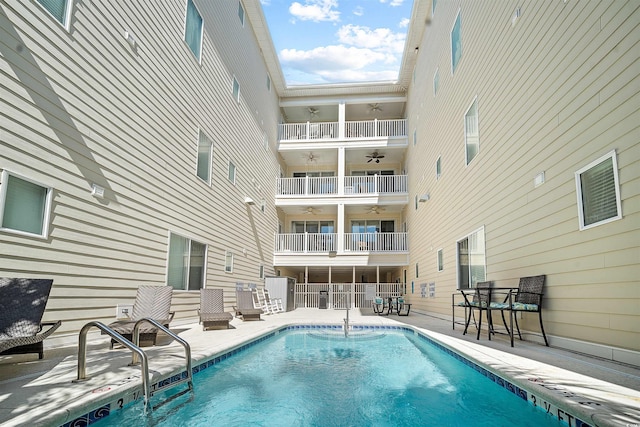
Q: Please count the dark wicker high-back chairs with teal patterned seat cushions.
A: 2